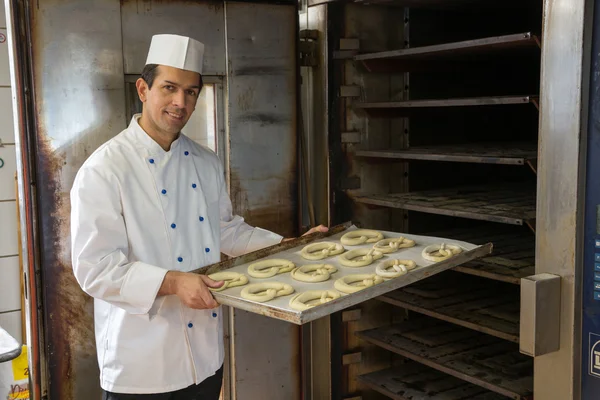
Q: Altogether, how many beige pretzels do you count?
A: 12